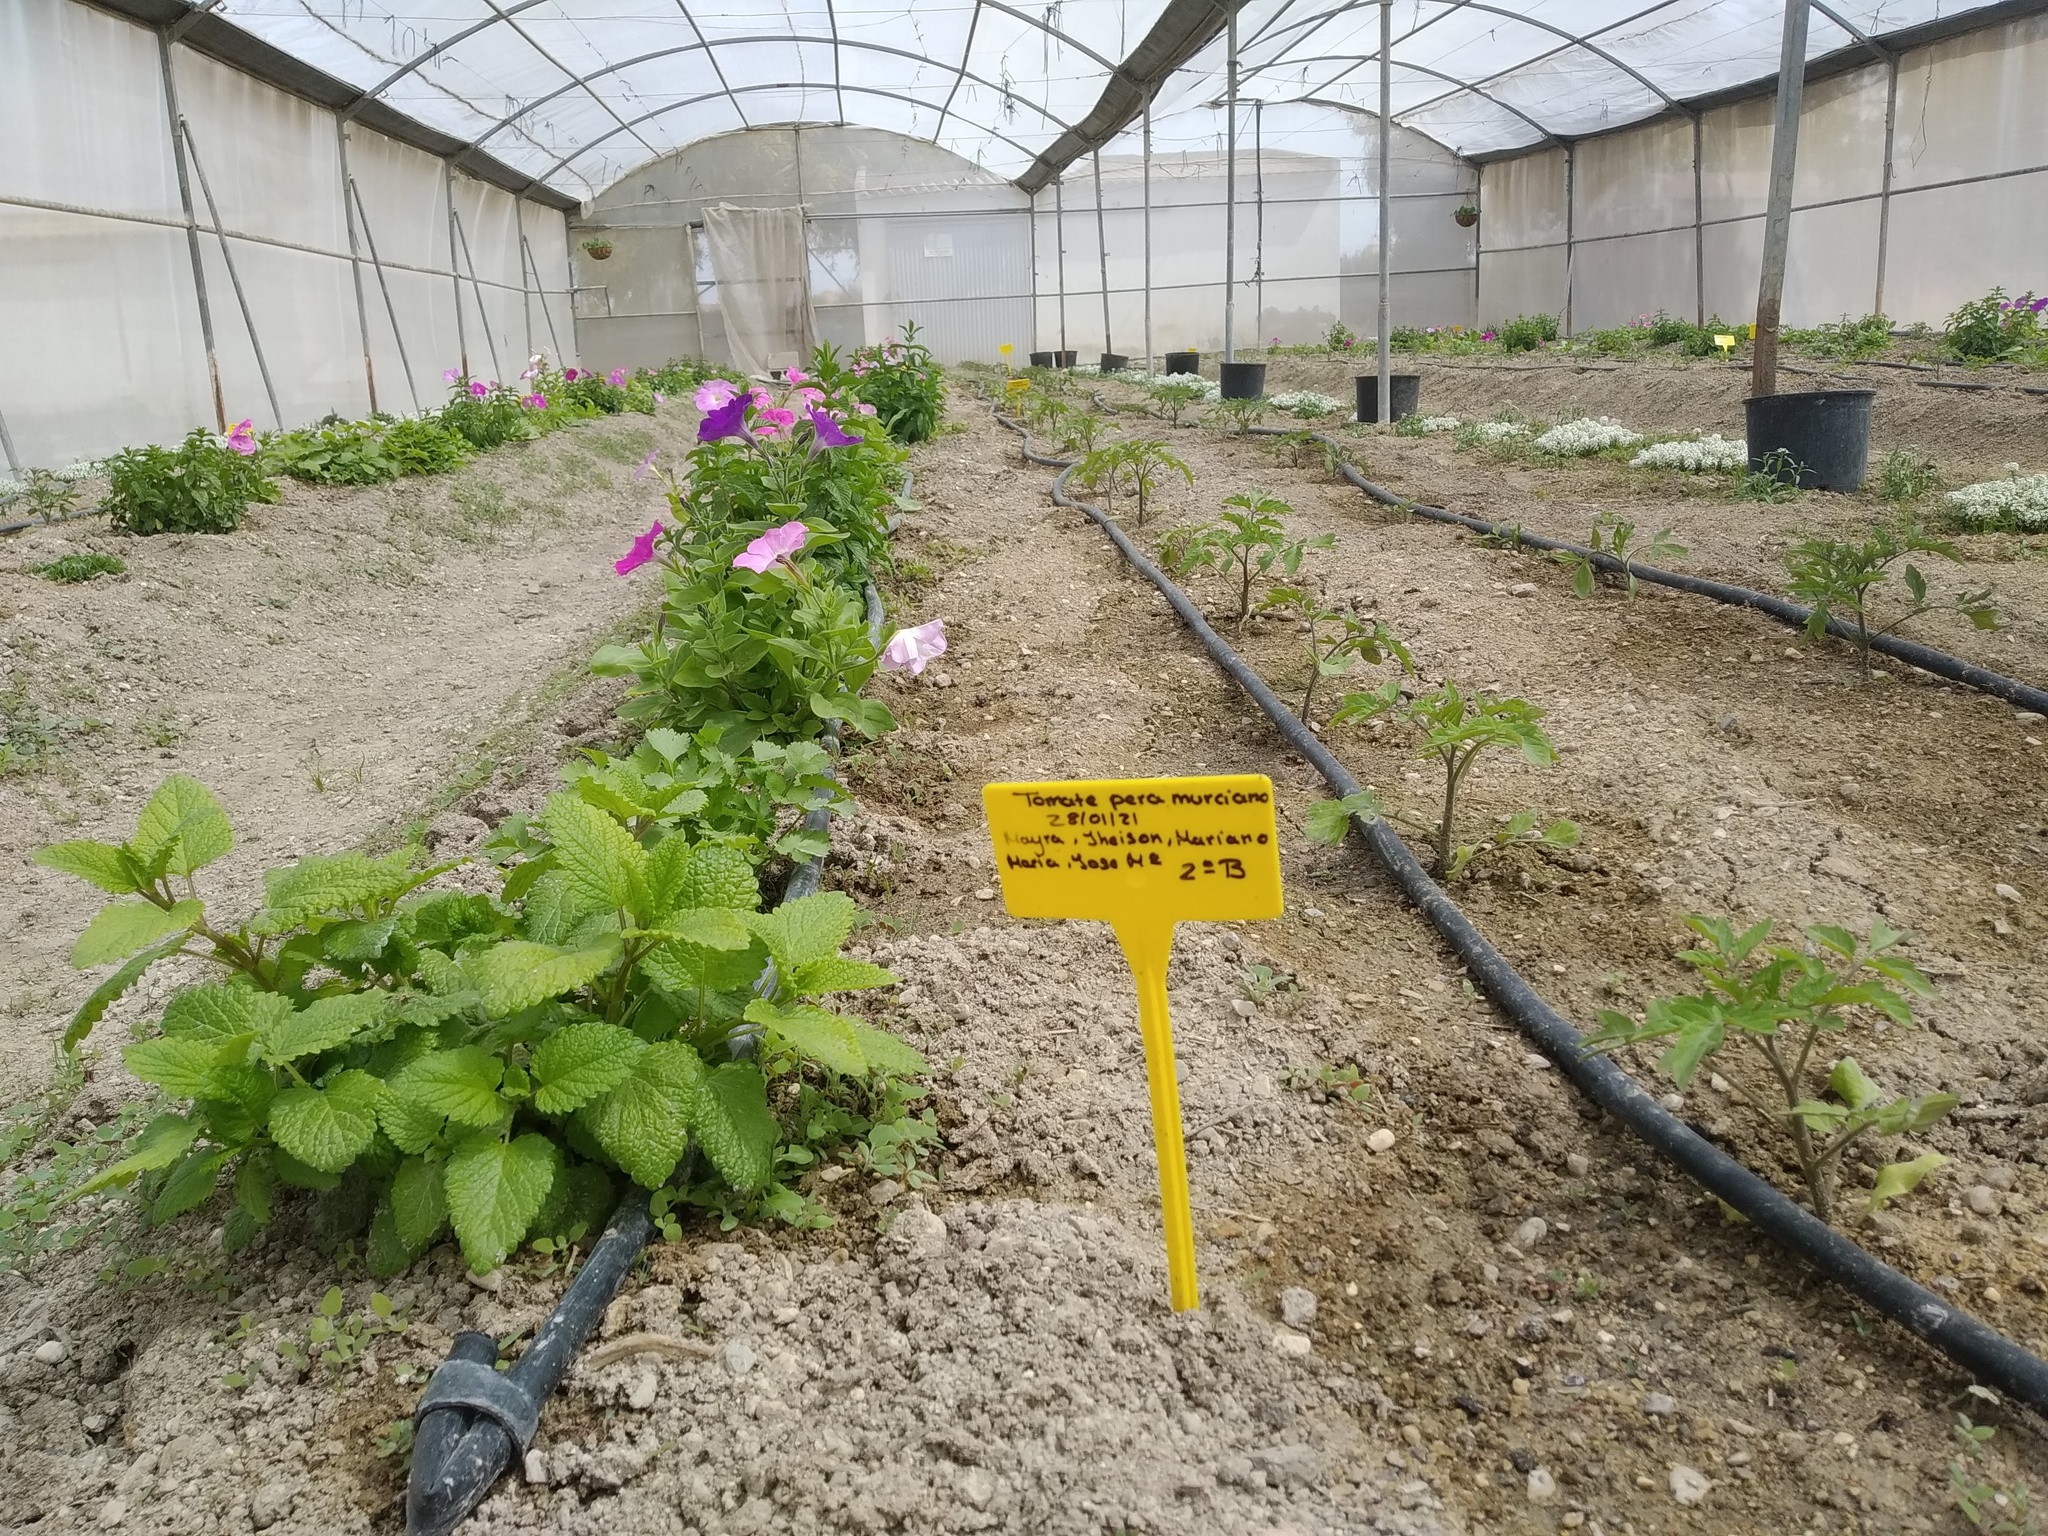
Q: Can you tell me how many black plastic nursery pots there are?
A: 7